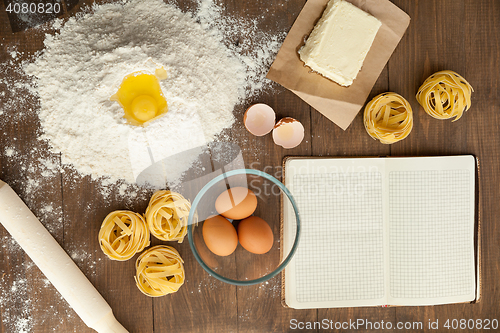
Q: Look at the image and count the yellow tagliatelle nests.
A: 5